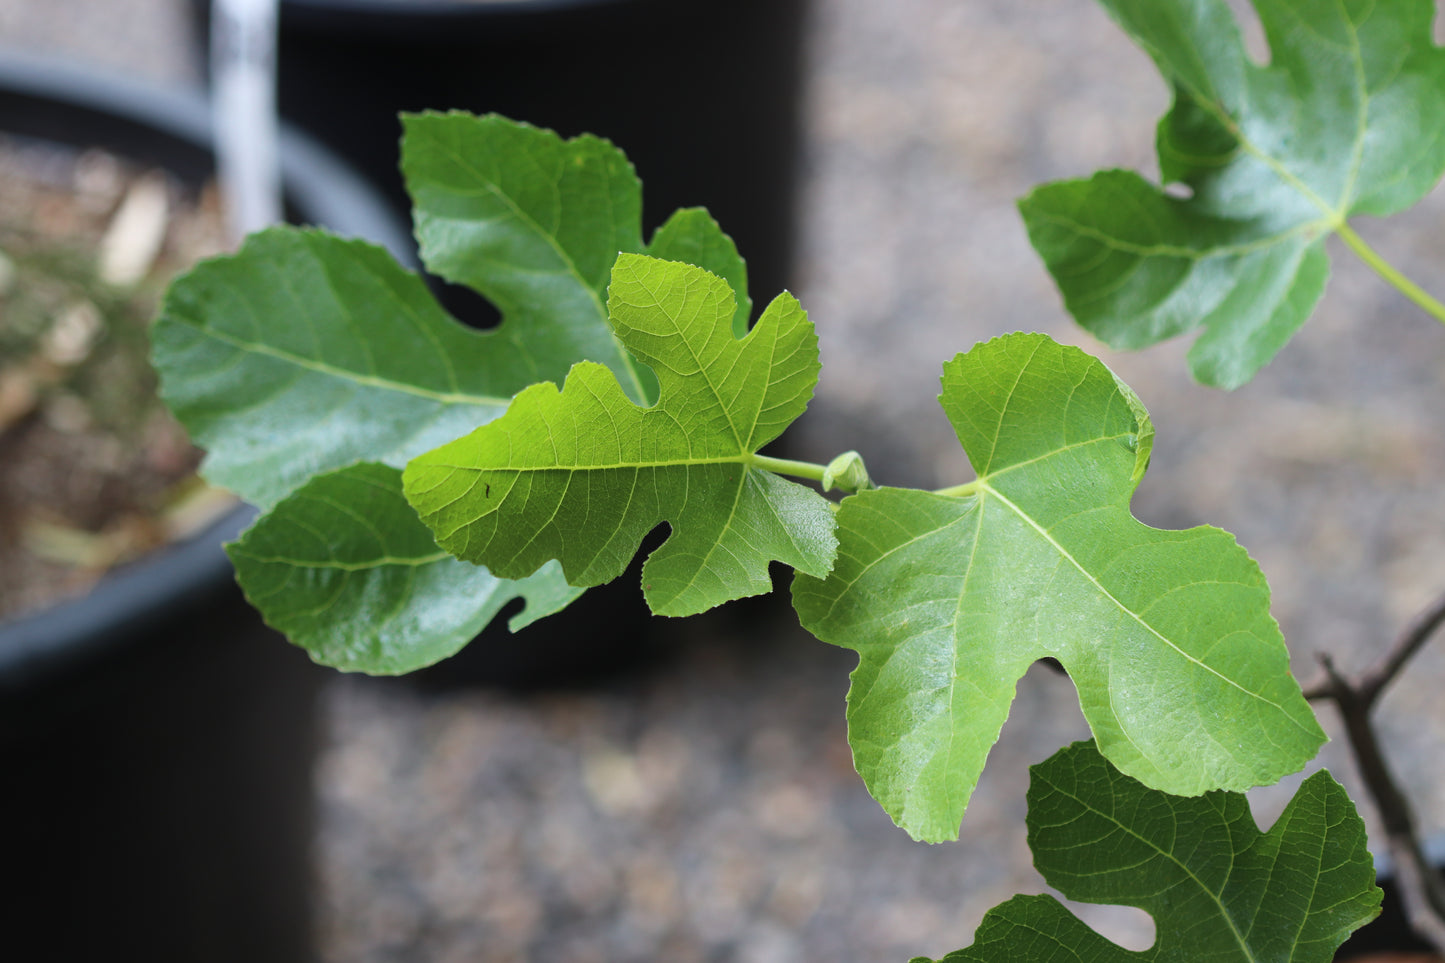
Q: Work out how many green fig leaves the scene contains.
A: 5